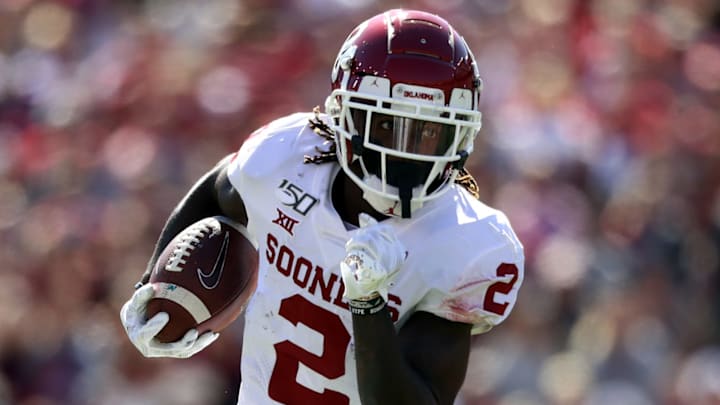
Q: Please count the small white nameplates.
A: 1